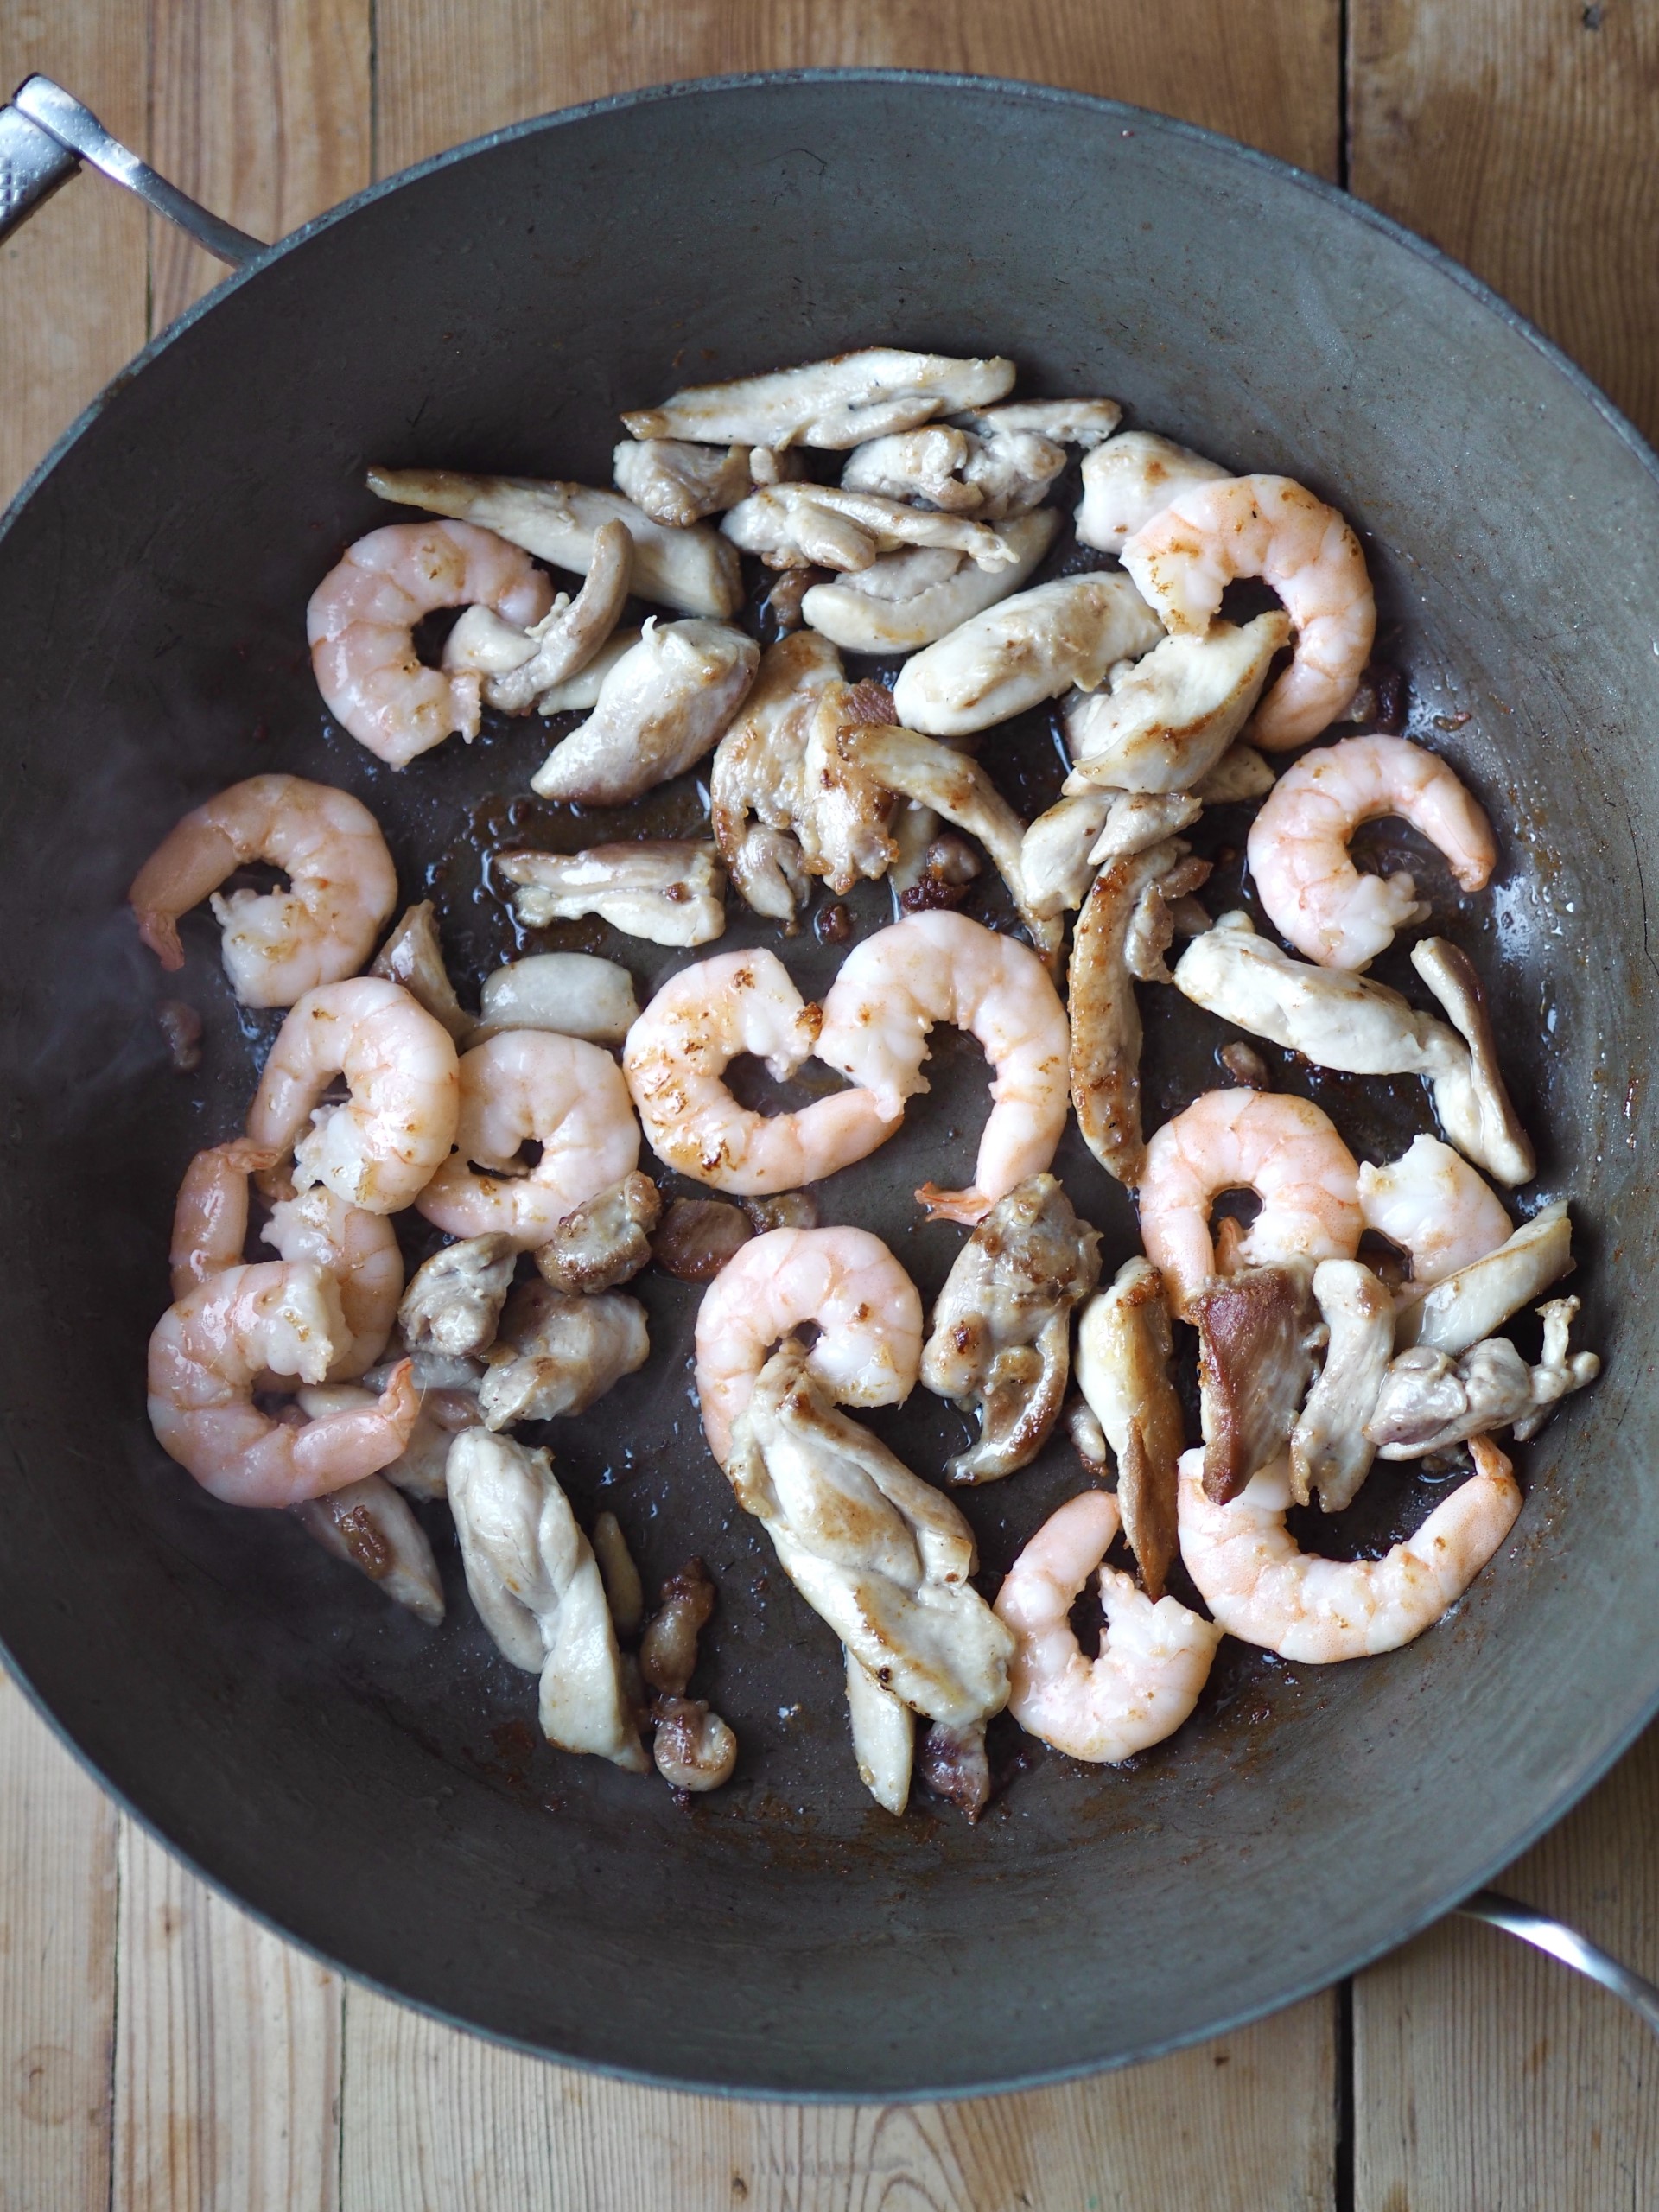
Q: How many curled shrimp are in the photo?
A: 15